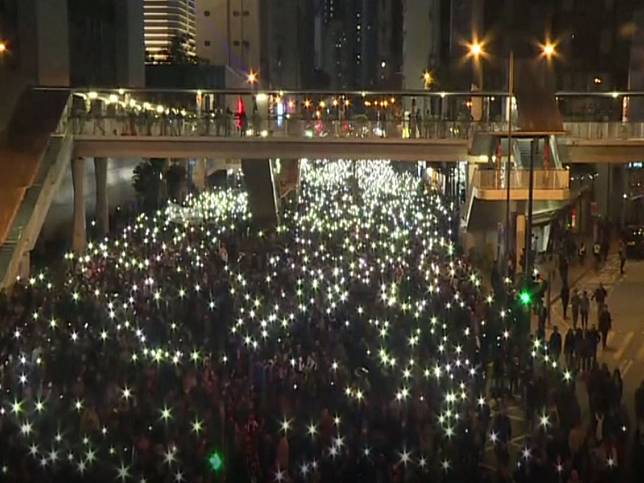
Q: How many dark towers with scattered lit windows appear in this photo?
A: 1